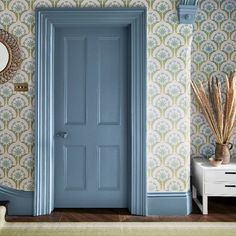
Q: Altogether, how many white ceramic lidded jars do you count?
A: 0